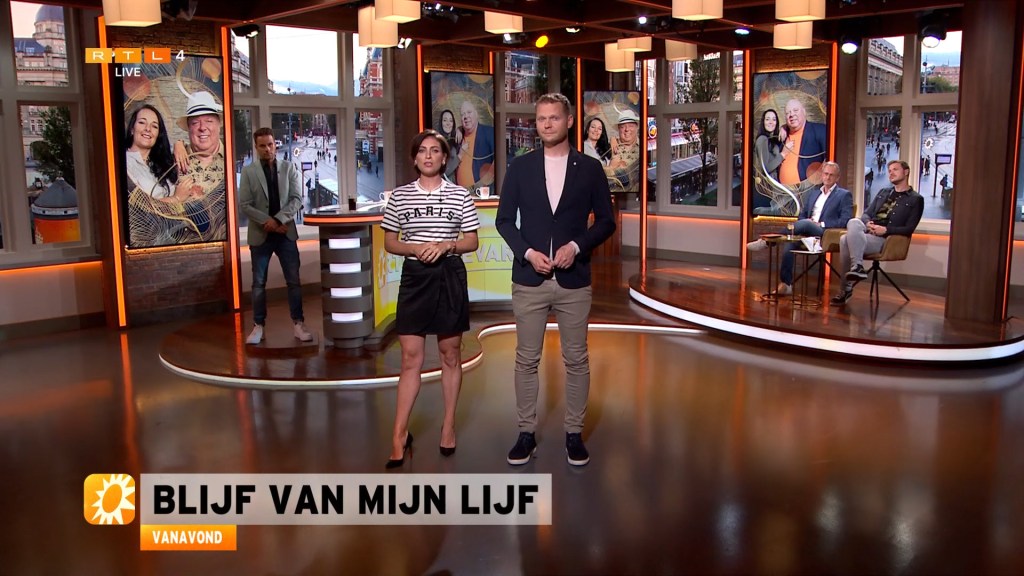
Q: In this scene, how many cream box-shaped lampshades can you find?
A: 10